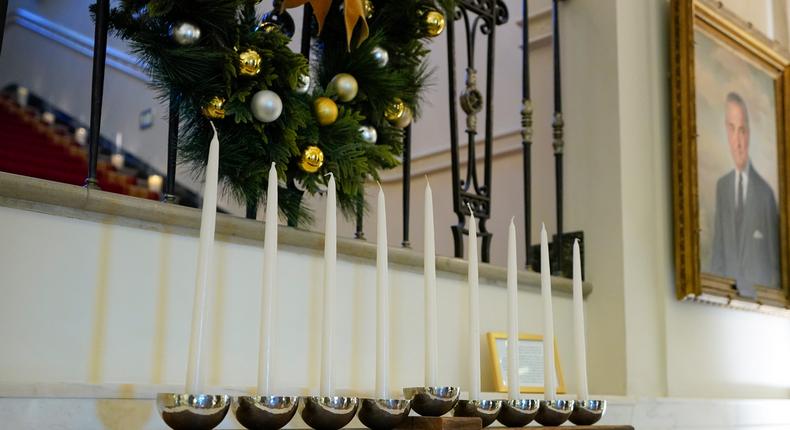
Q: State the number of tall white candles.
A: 9